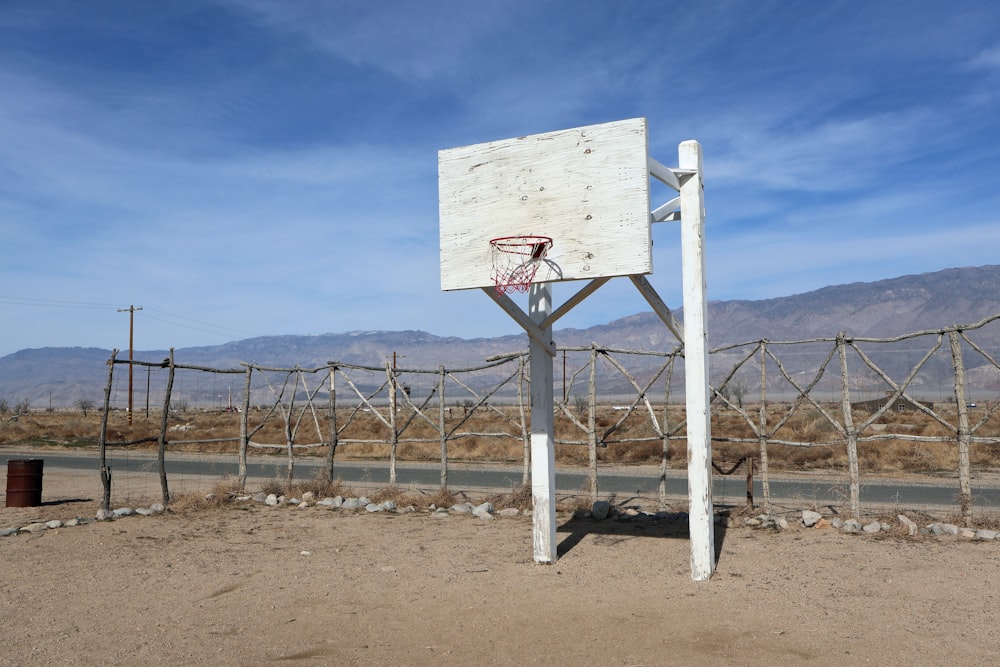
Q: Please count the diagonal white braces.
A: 5